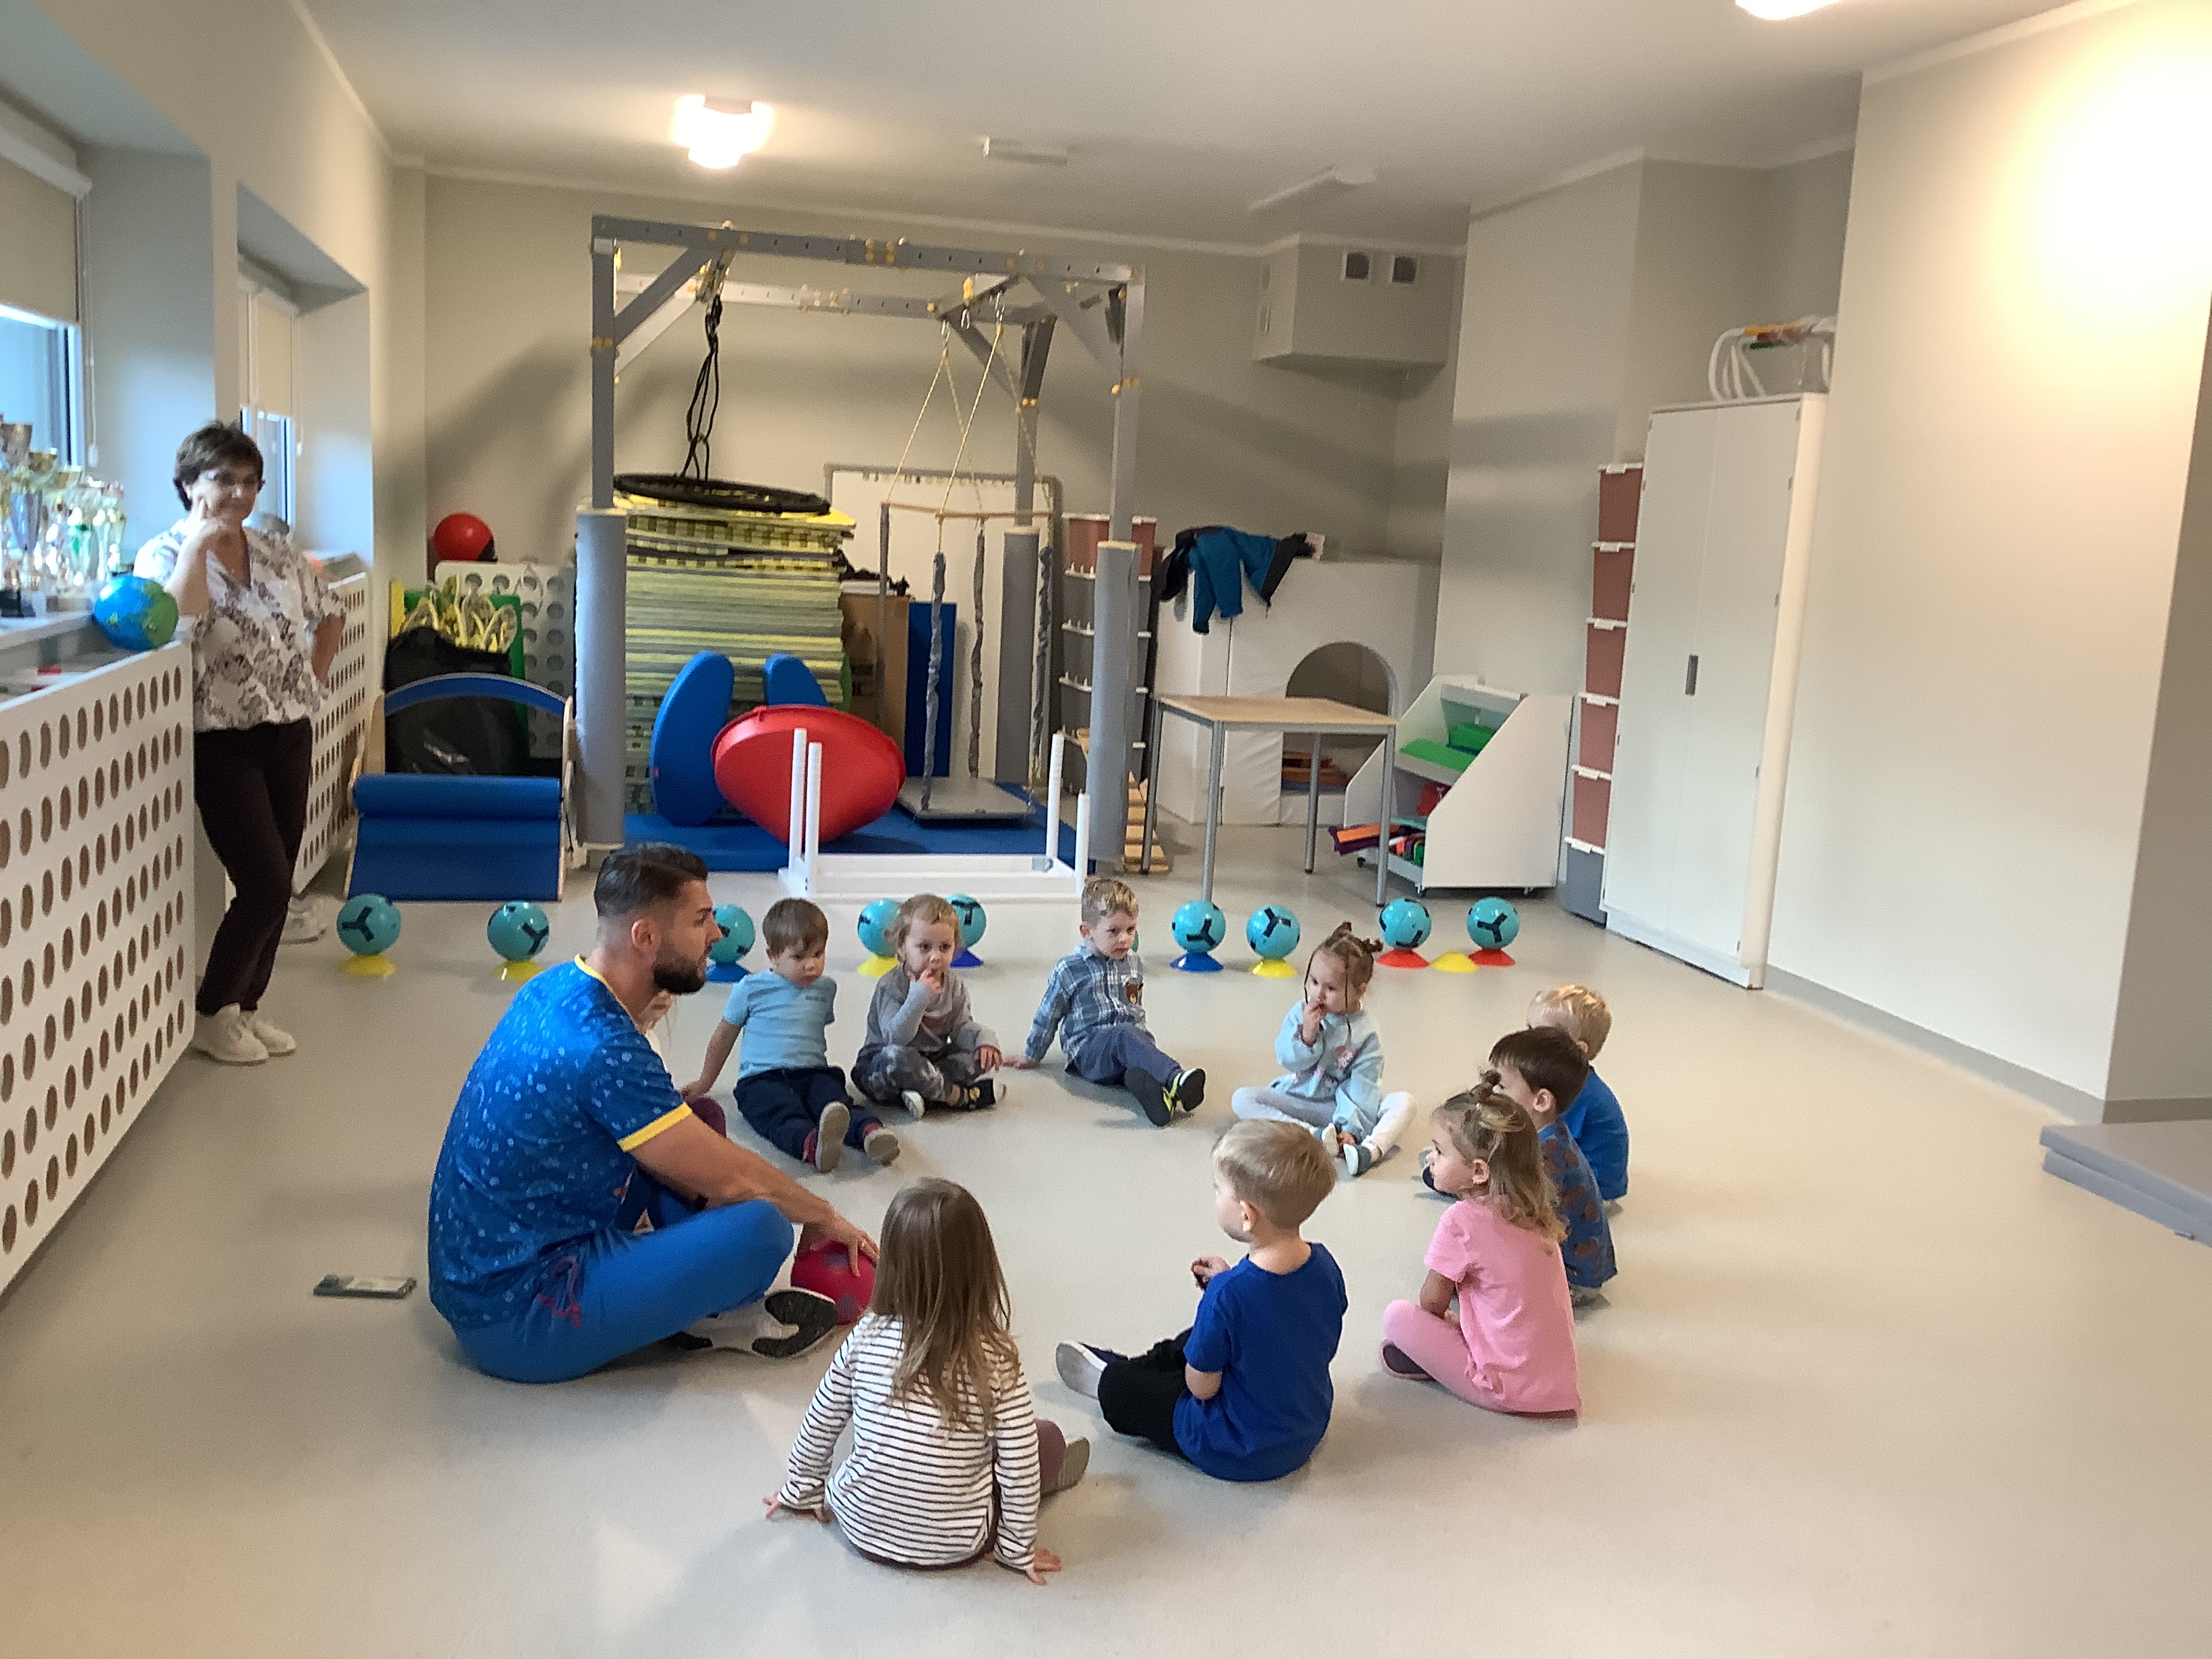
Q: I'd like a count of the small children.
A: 10